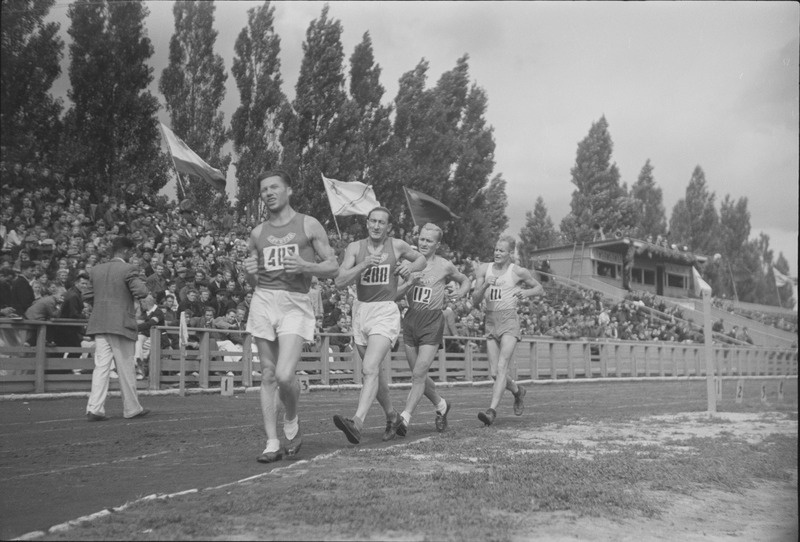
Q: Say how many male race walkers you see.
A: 4